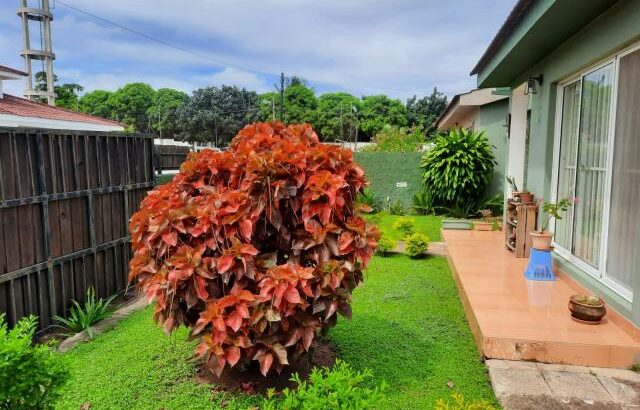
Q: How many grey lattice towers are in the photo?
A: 1